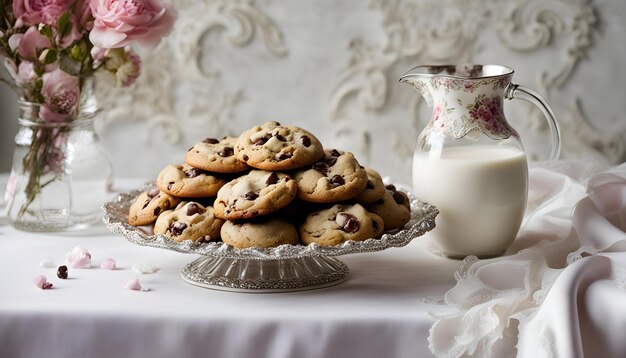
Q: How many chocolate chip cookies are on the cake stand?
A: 11